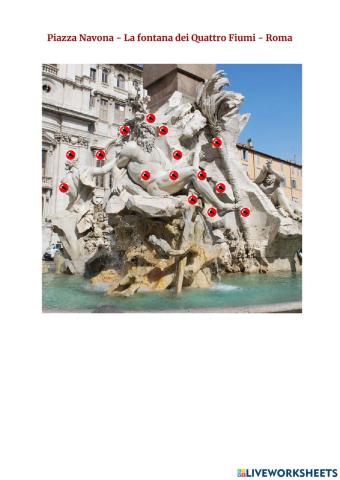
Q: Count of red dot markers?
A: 15